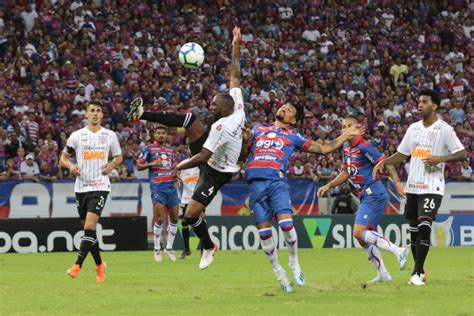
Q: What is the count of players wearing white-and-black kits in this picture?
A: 4